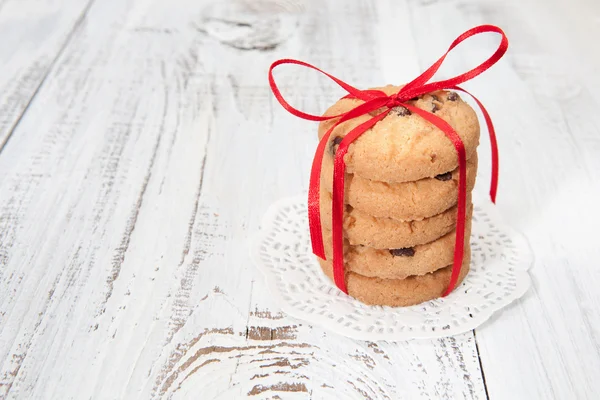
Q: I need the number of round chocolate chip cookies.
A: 5